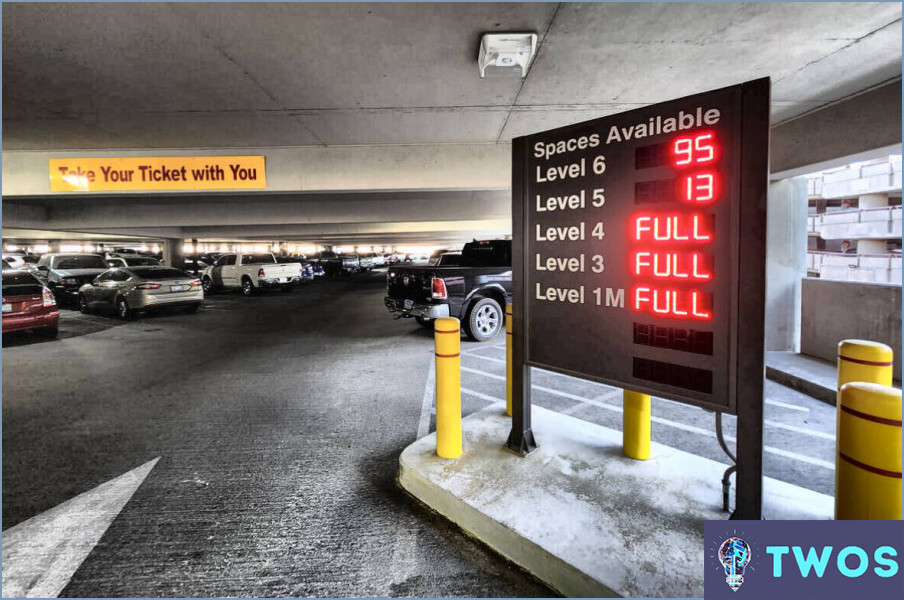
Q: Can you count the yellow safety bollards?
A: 5